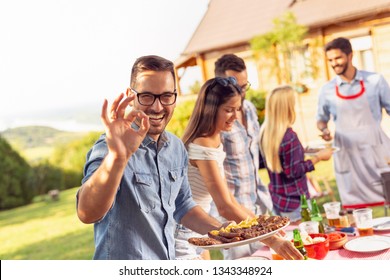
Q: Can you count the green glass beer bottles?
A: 3